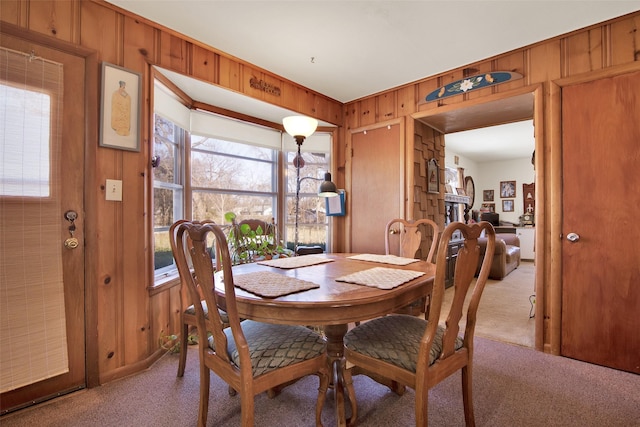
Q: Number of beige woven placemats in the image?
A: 4